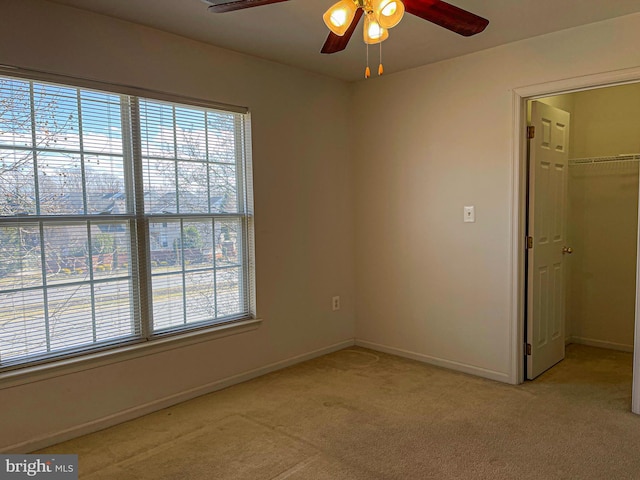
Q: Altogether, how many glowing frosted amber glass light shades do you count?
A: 3